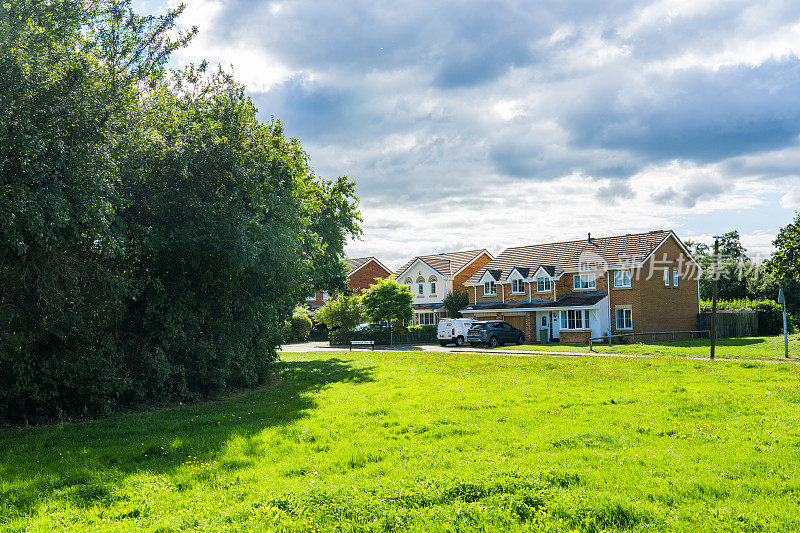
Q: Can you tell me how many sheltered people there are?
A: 0